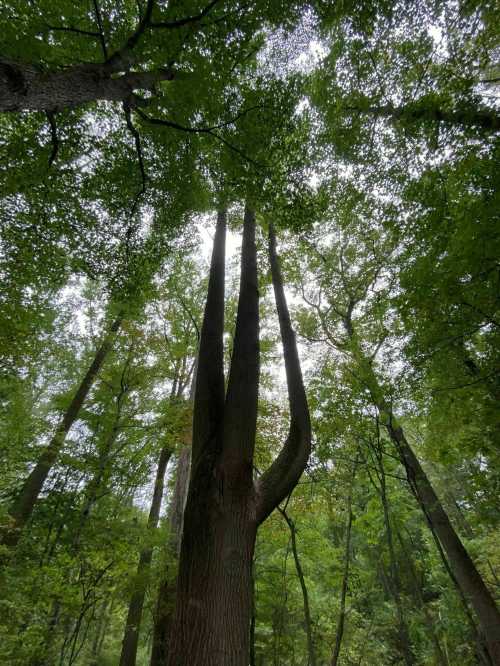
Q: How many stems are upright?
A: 3